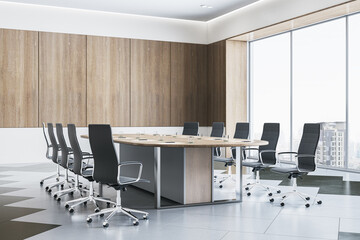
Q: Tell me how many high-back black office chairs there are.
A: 10